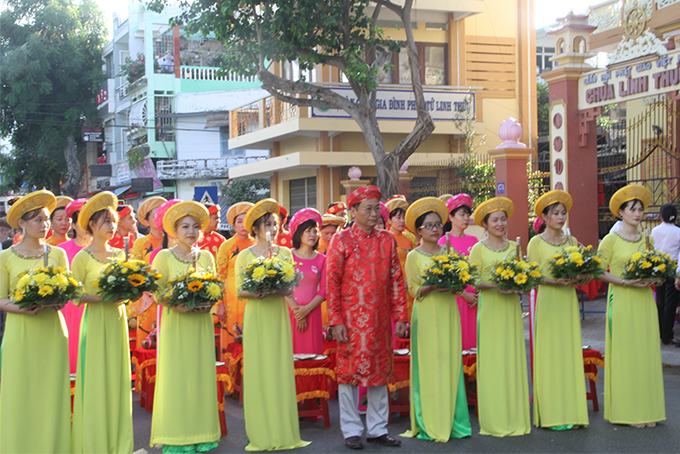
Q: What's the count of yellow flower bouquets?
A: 8